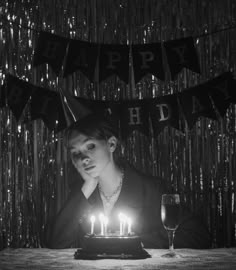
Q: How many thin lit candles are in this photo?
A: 6